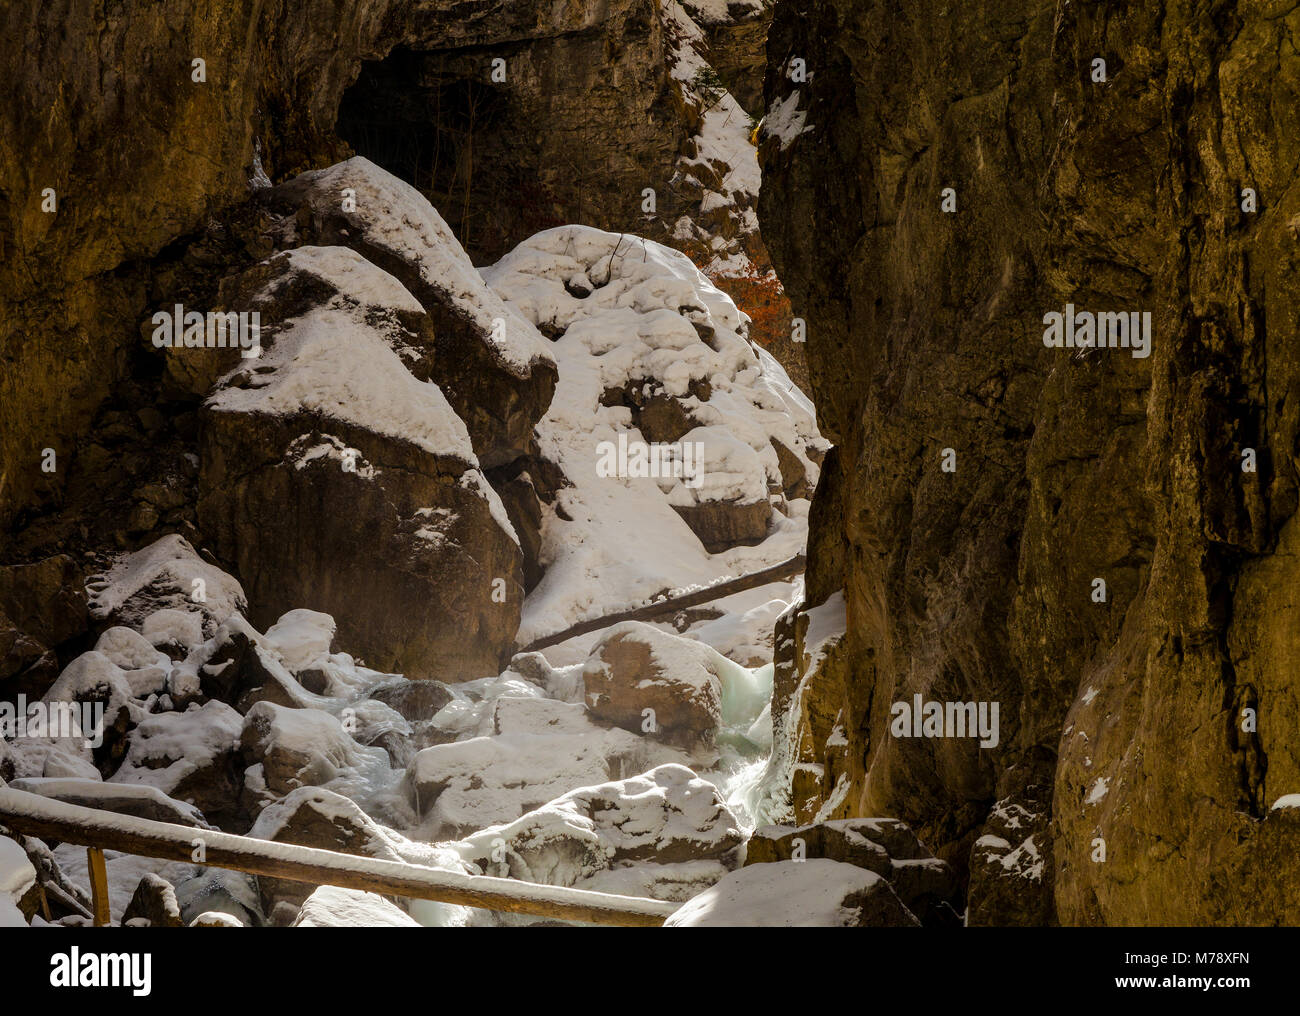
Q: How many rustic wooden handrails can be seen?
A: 1